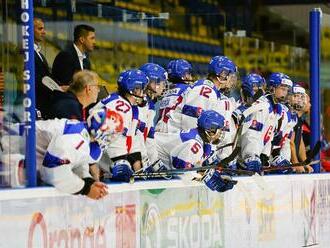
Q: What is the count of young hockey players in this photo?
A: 9